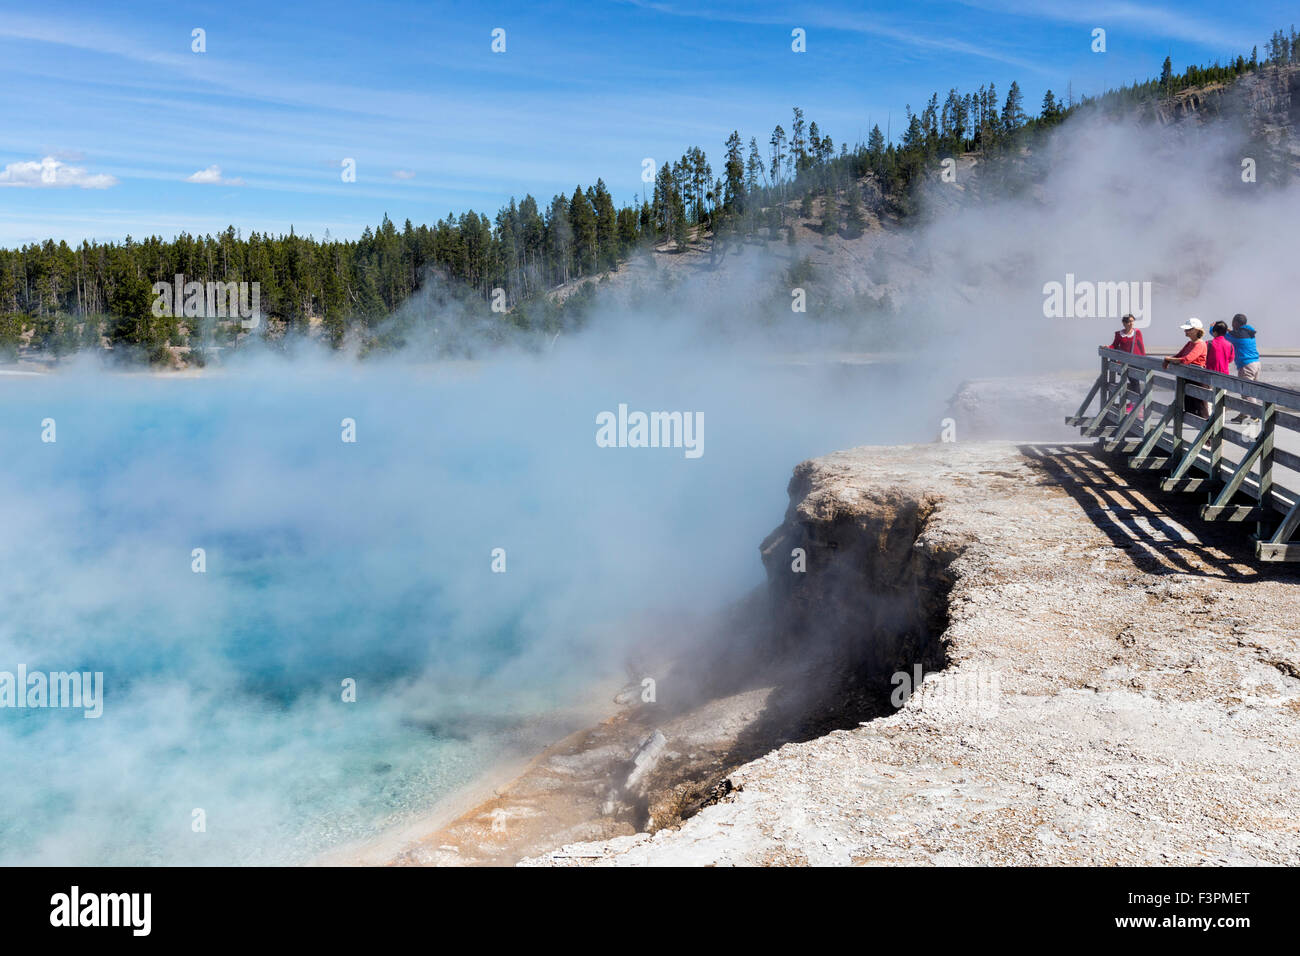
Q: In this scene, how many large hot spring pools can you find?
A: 1